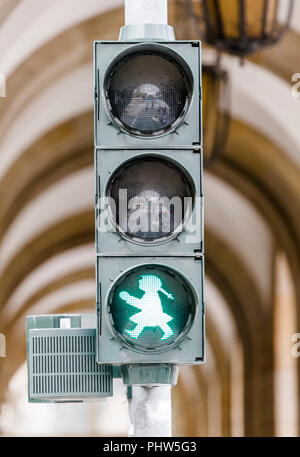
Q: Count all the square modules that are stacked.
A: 3